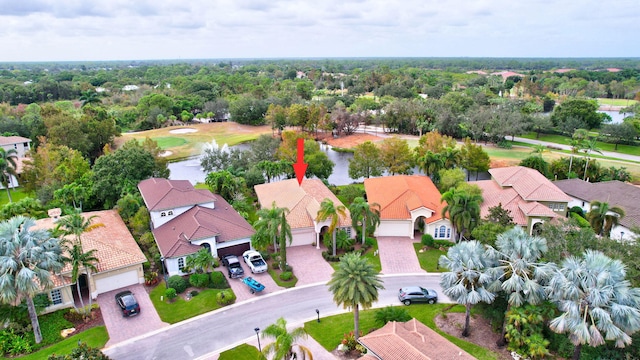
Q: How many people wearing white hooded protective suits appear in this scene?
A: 0